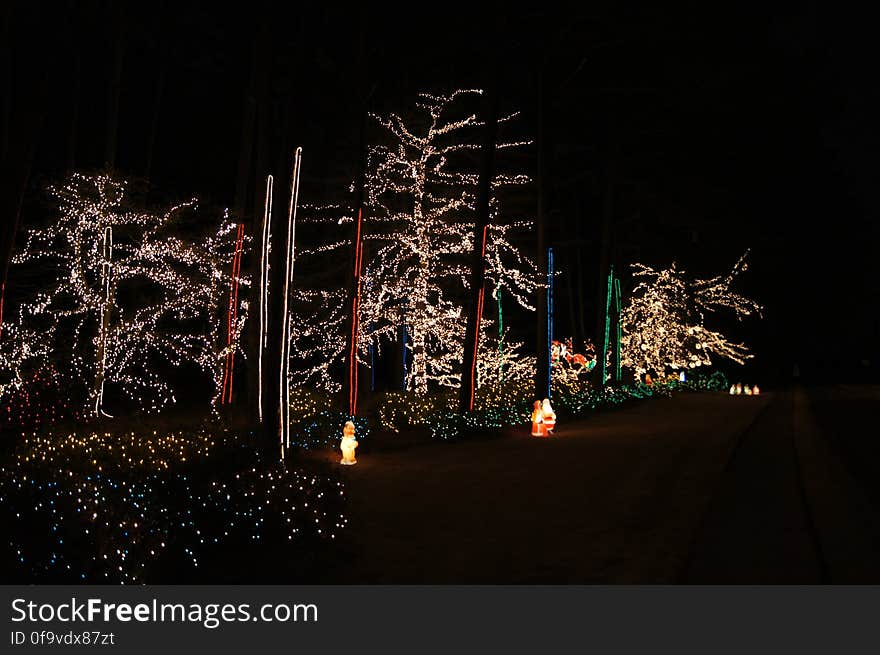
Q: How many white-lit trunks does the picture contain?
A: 3